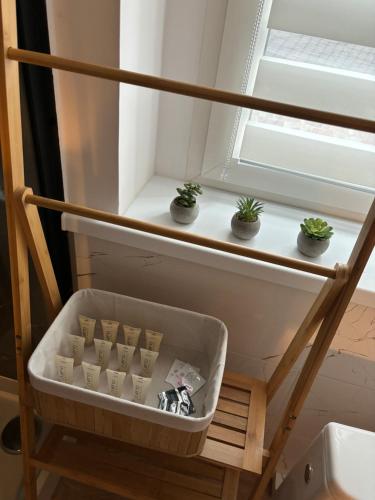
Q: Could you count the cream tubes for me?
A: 12